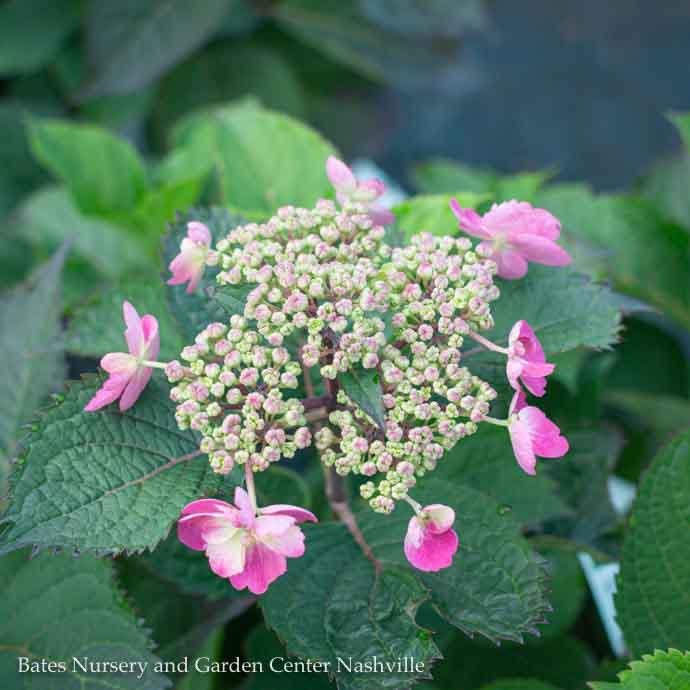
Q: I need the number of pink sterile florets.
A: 8